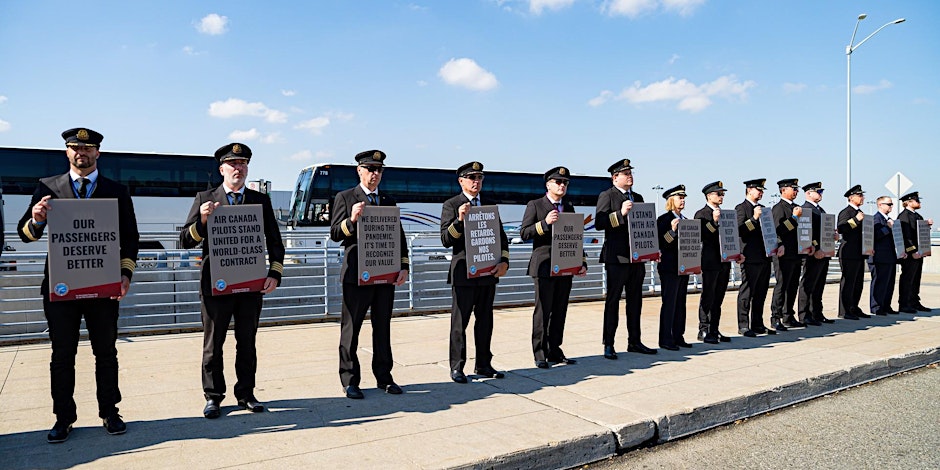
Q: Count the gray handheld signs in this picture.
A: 14